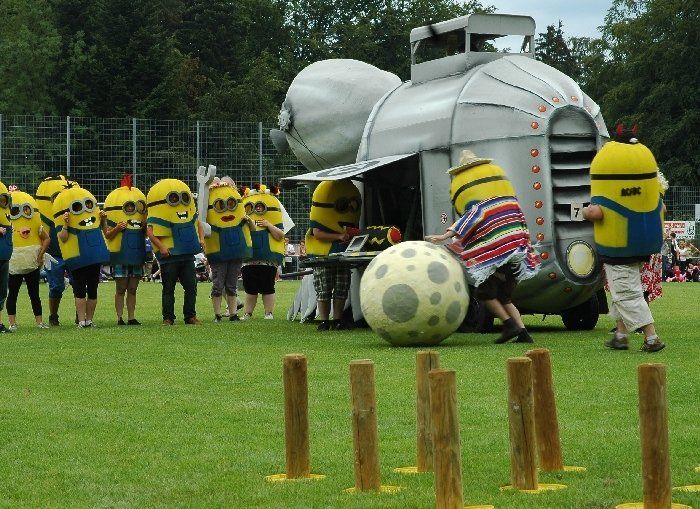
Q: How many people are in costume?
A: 11